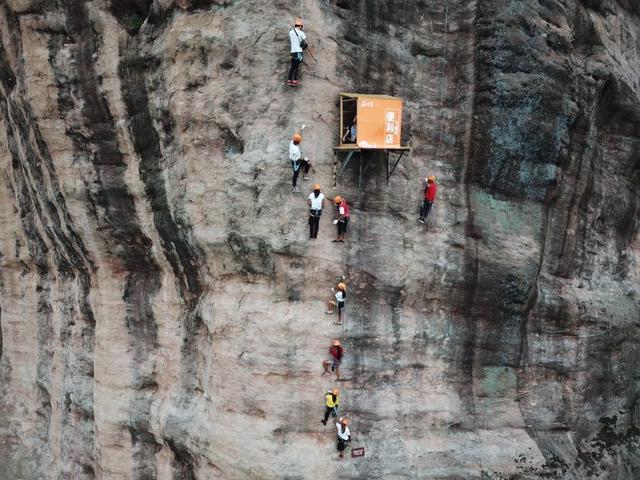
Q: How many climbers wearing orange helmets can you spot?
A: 9